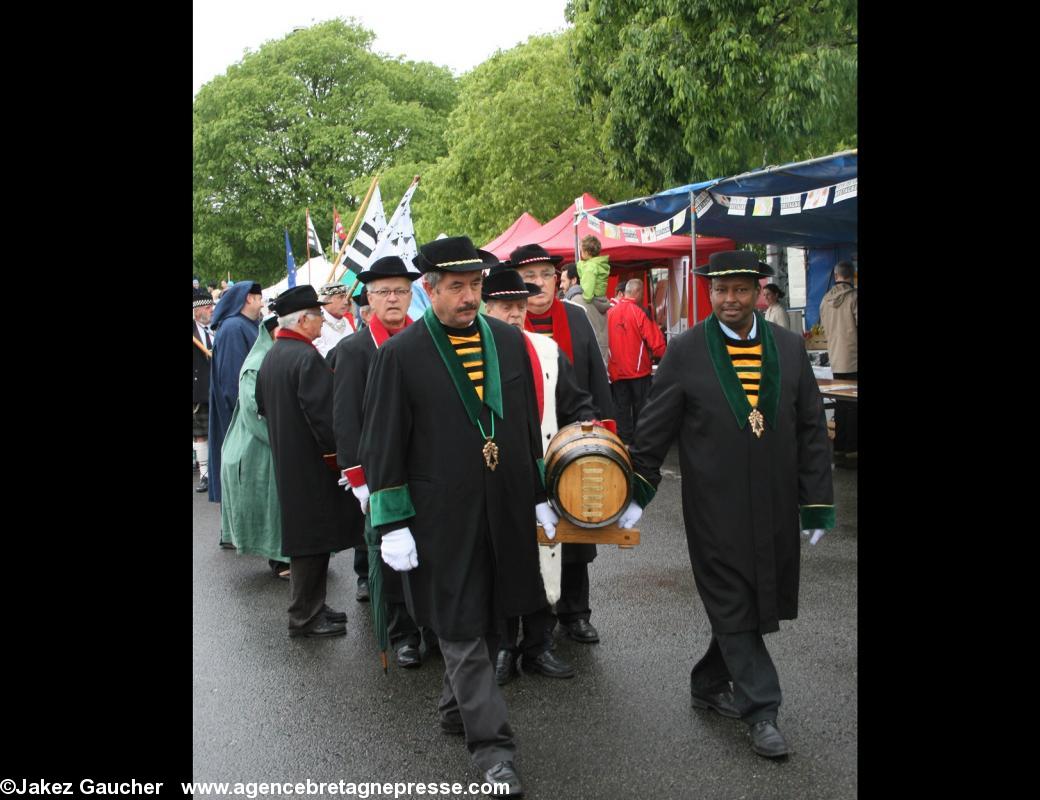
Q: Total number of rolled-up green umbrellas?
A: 1